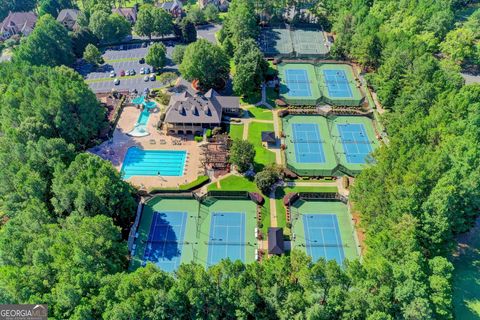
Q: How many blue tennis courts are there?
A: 7